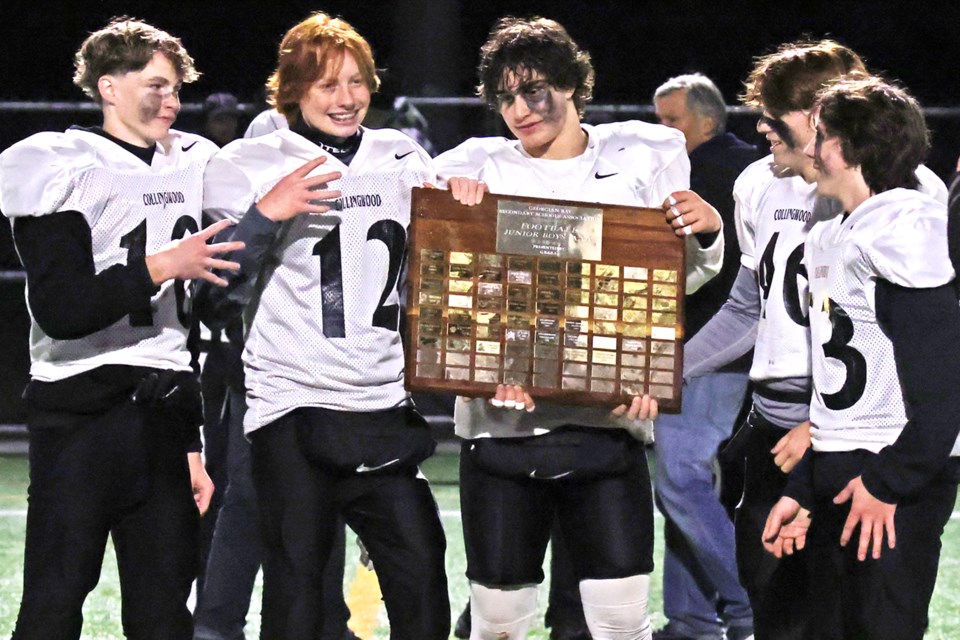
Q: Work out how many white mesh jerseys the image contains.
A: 5